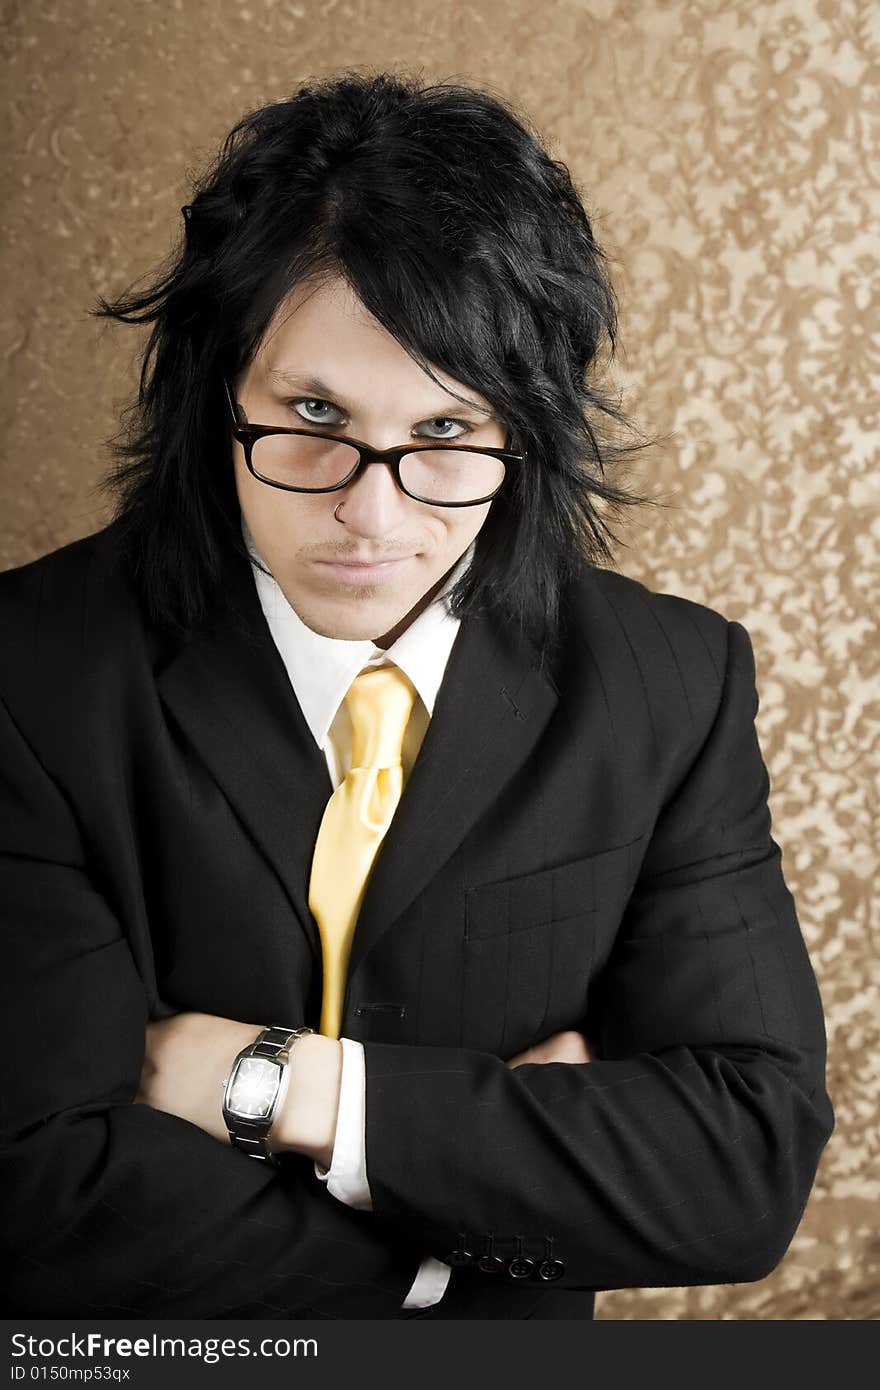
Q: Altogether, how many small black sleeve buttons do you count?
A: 4